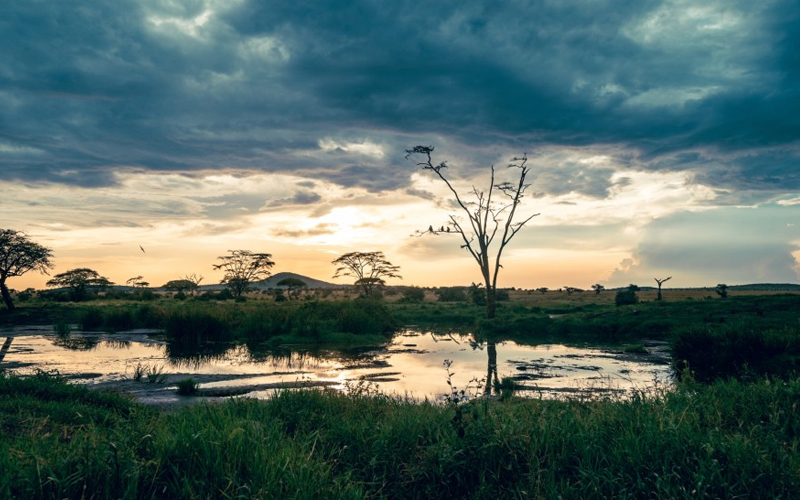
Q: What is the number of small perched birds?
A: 3